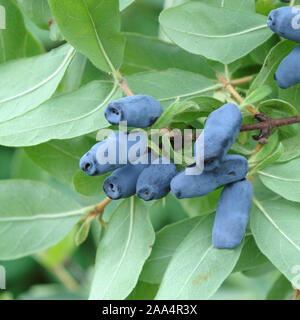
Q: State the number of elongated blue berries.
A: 9